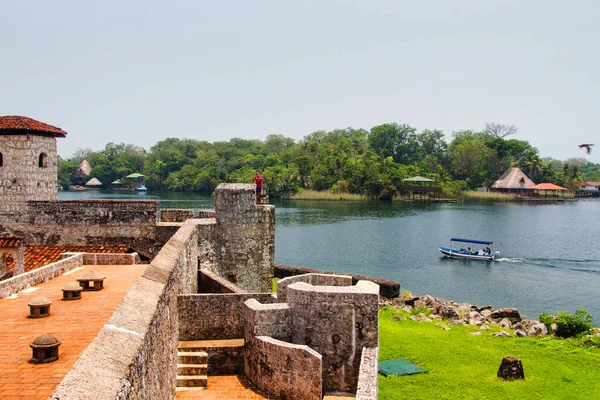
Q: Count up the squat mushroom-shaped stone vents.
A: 4